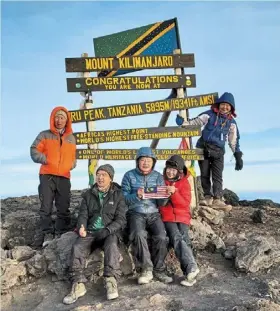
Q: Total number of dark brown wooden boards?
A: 5